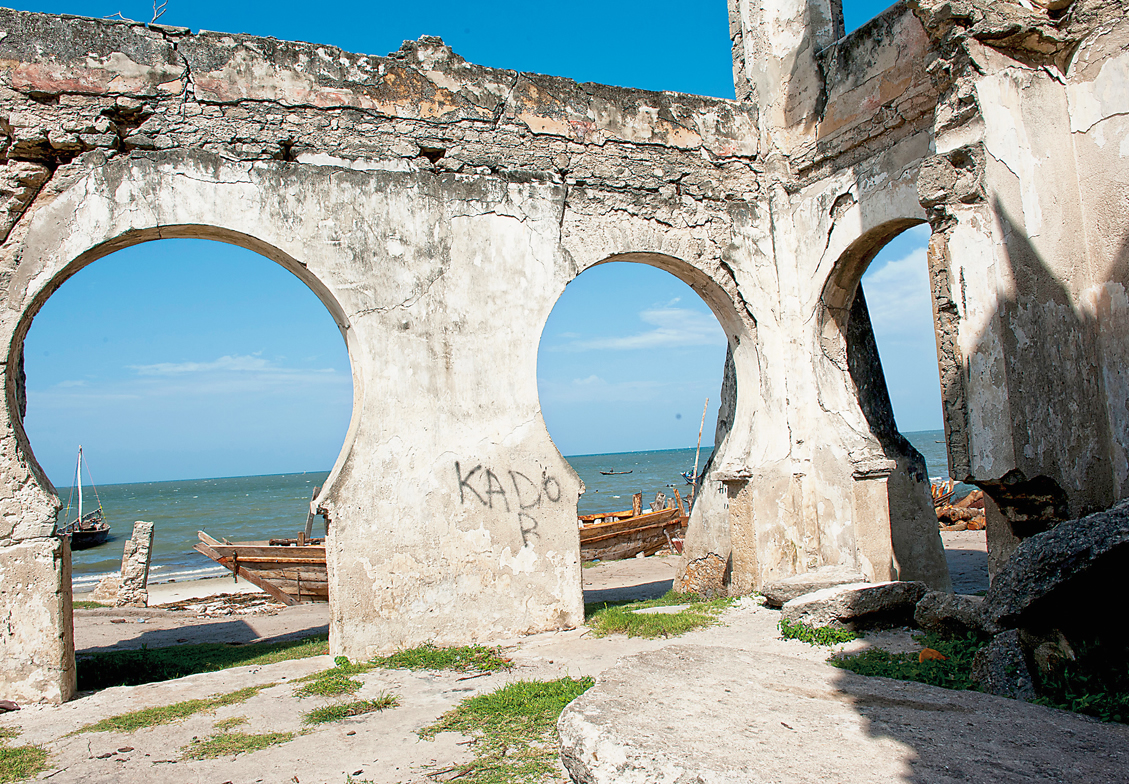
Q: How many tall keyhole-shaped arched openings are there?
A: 3